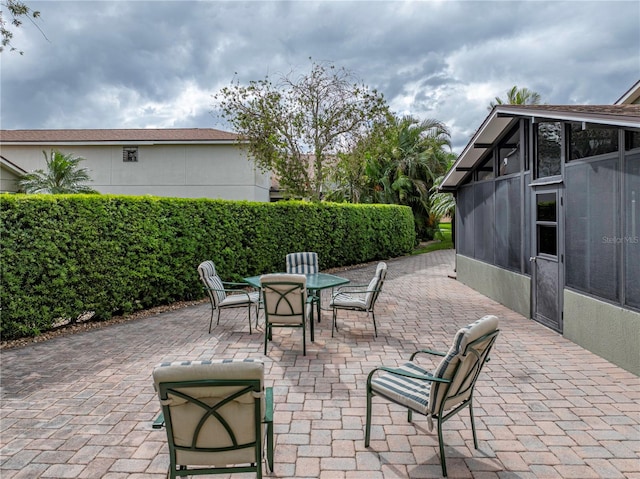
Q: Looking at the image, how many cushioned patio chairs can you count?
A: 6